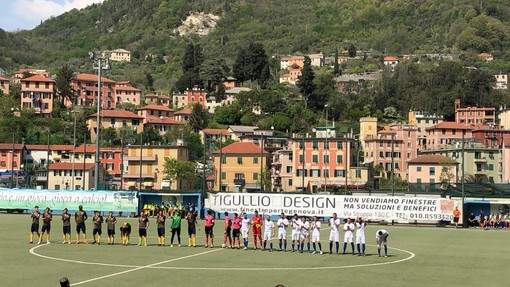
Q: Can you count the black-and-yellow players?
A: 10